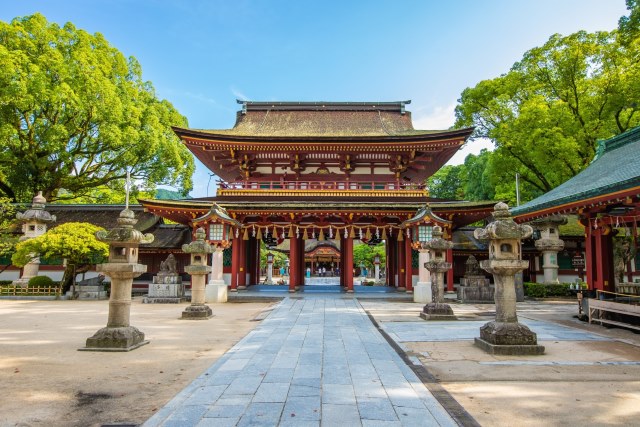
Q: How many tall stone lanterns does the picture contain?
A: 6